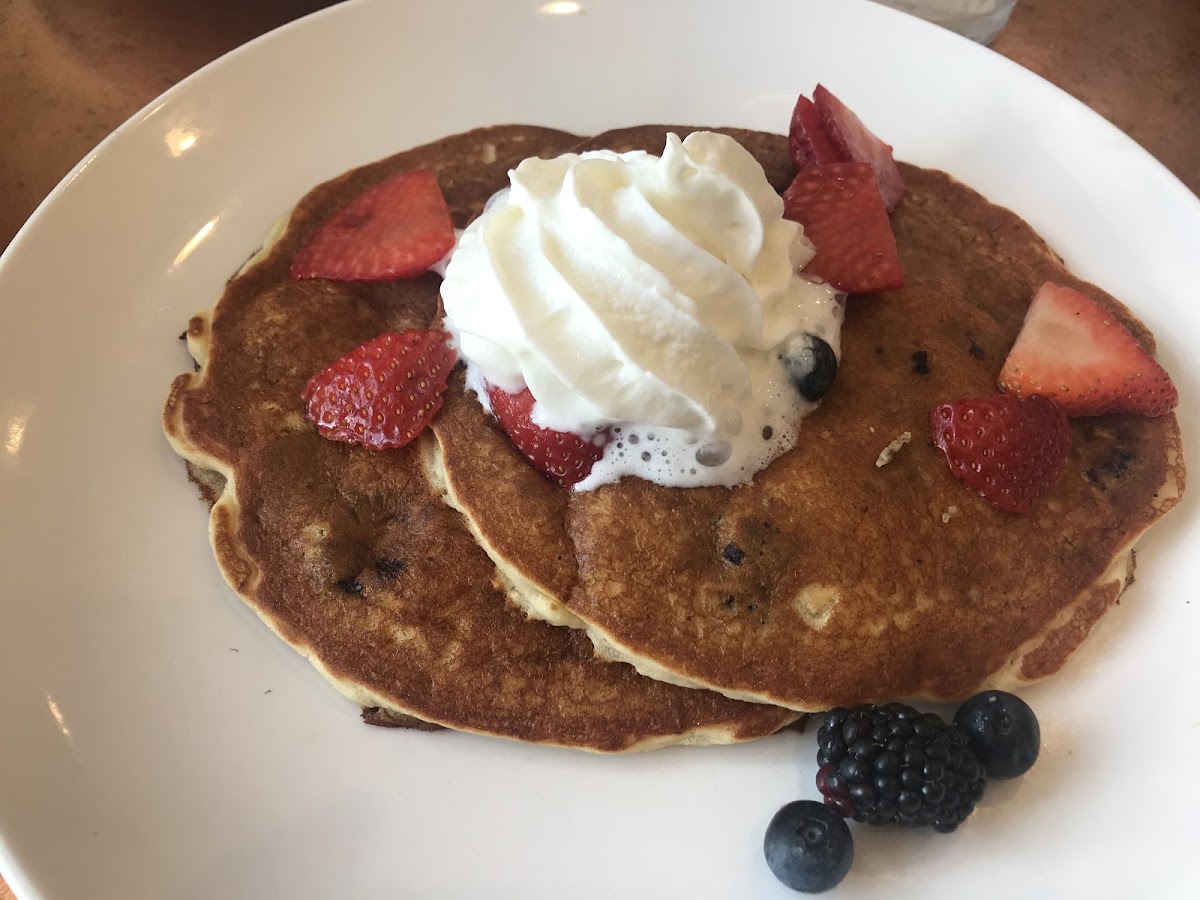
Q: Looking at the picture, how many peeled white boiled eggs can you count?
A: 0